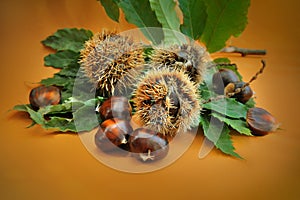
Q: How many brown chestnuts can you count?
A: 8